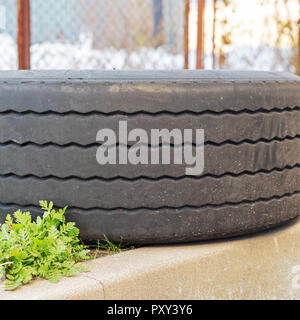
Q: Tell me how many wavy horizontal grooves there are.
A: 4